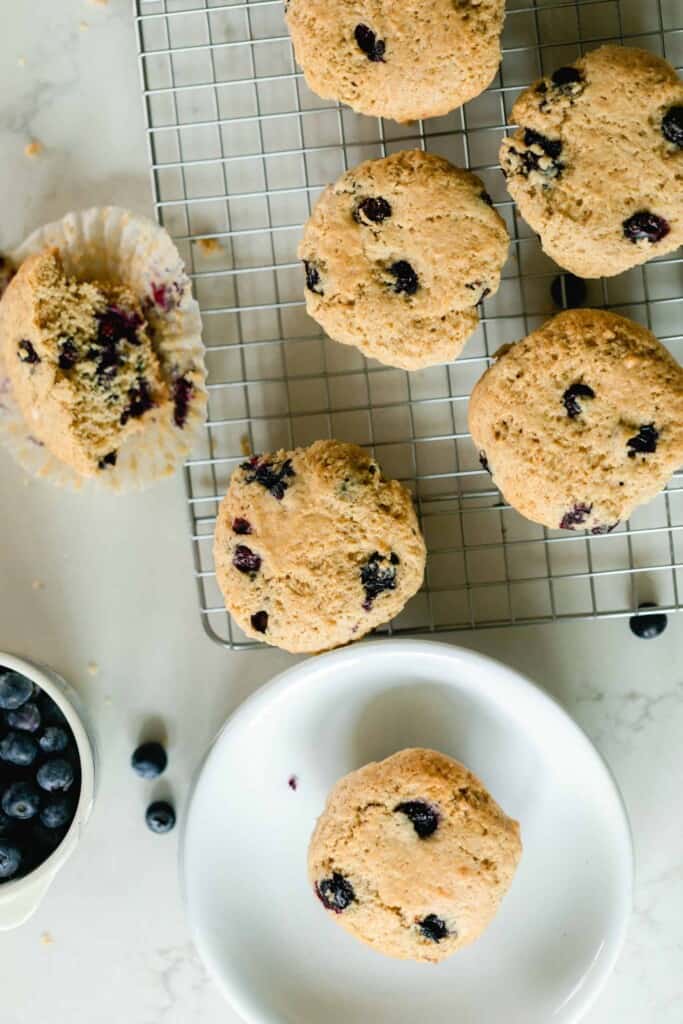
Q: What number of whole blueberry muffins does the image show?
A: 6